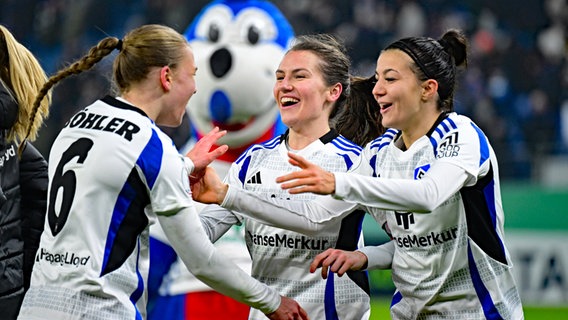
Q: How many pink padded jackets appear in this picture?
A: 0